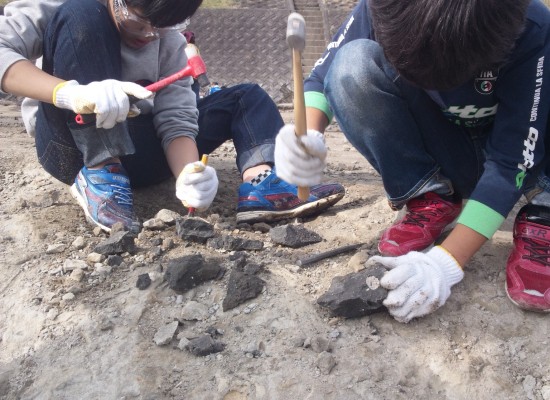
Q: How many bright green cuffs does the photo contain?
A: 2